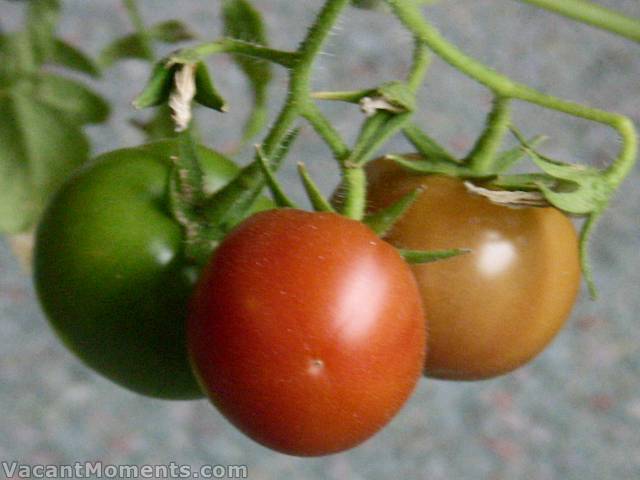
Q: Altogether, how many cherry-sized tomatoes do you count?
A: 3